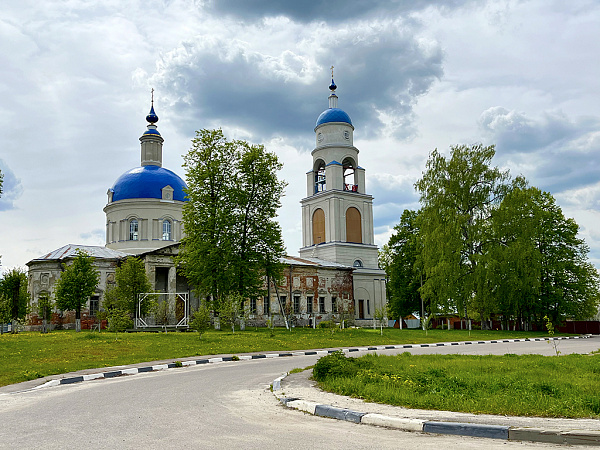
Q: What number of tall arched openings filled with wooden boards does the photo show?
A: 2